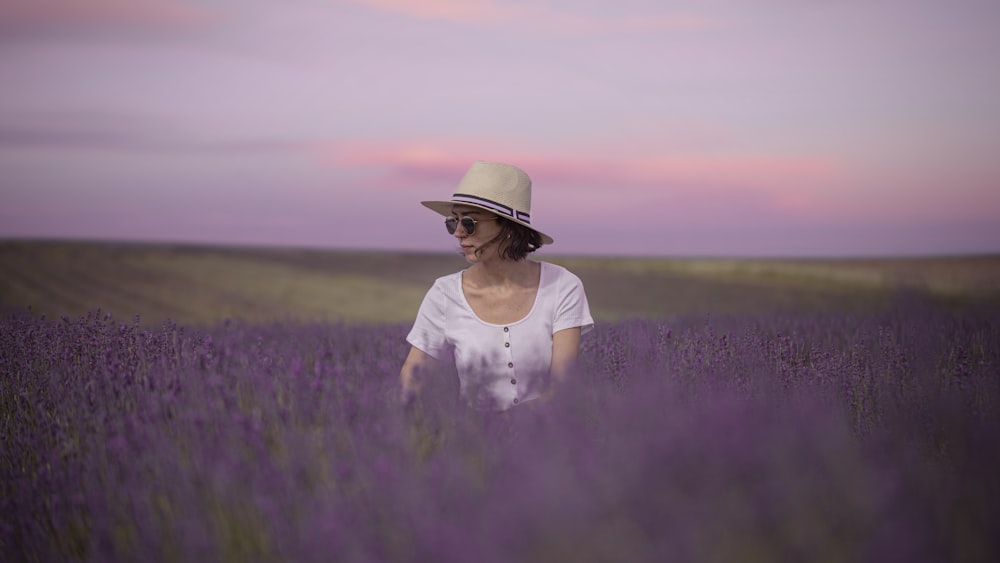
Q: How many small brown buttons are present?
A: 5